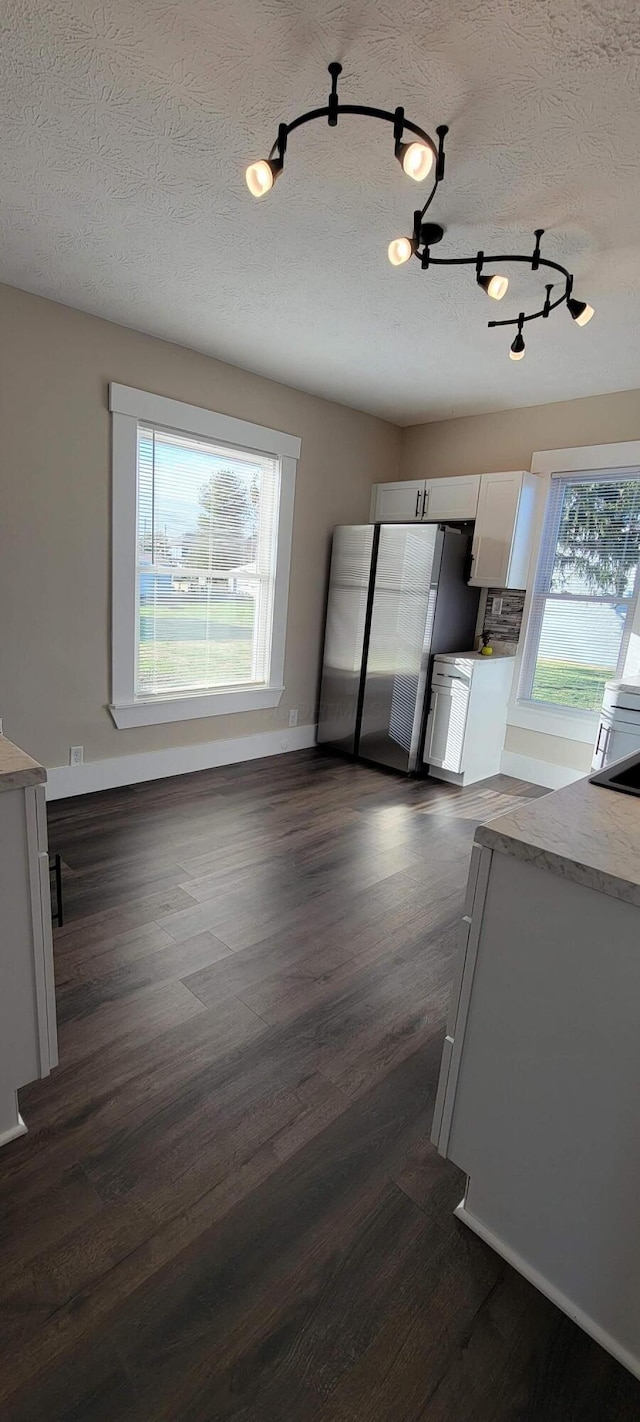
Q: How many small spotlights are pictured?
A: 6